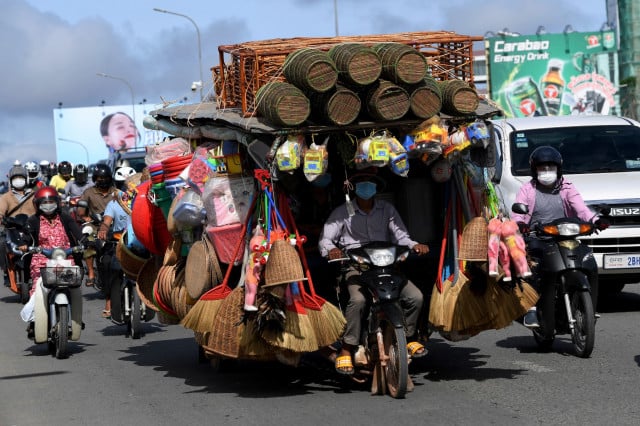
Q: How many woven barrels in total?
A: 8